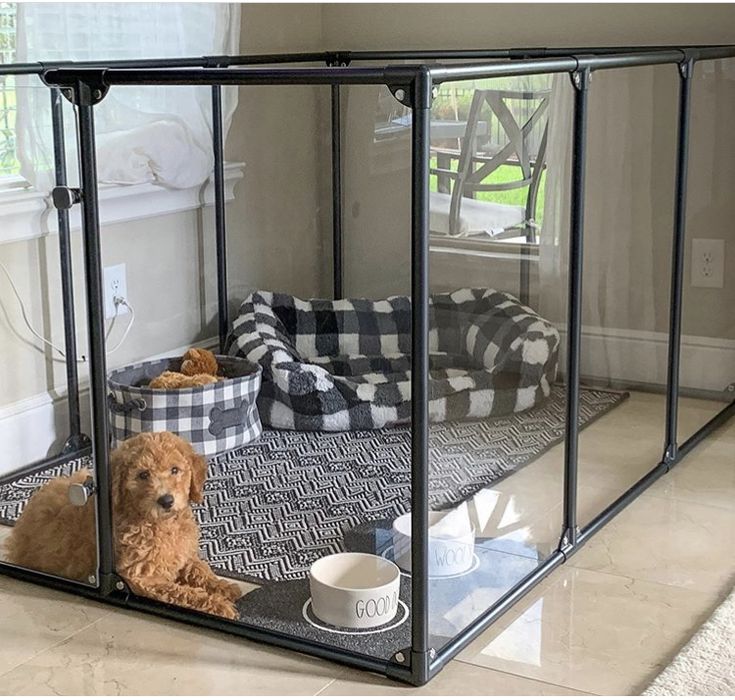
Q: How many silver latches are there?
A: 2